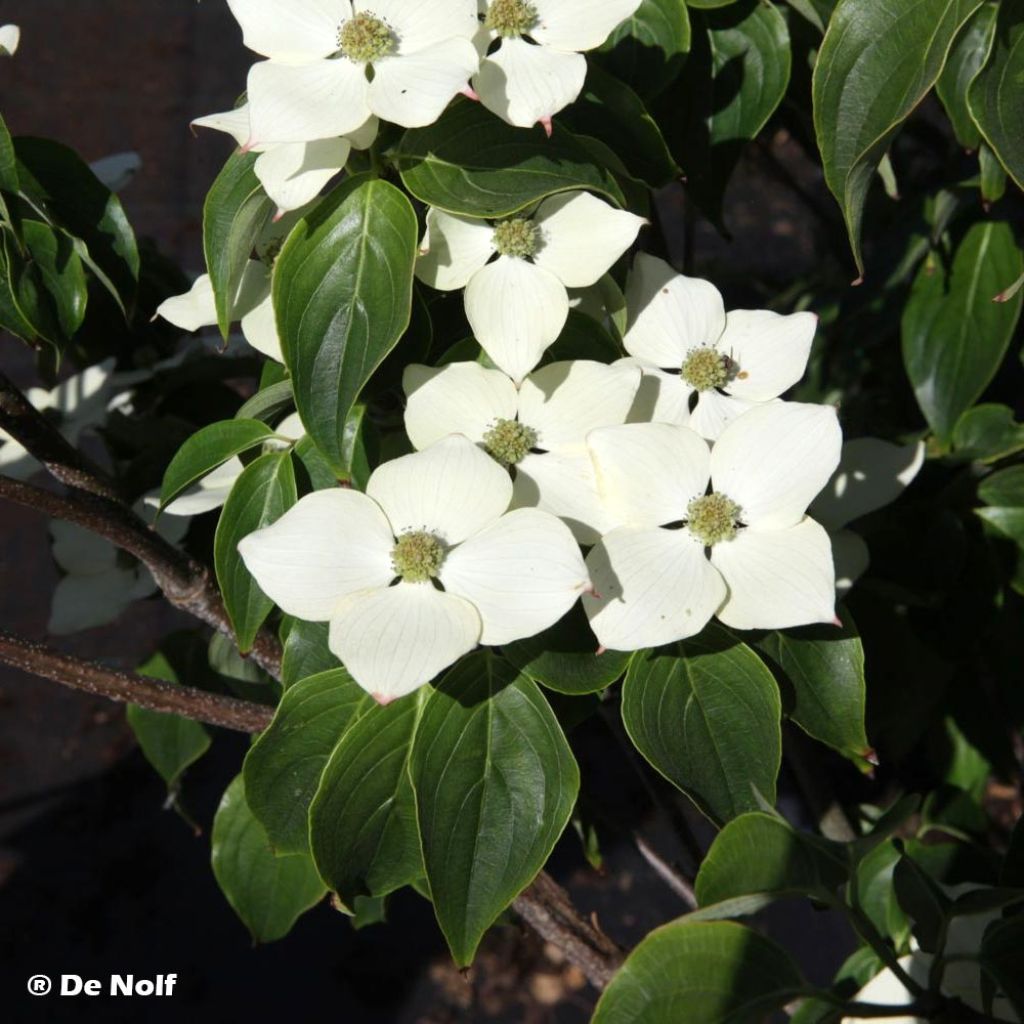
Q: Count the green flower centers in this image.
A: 7